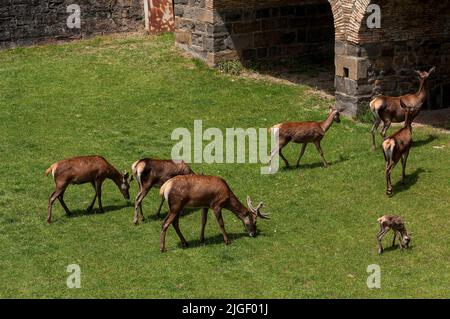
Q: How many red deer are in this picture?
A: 7